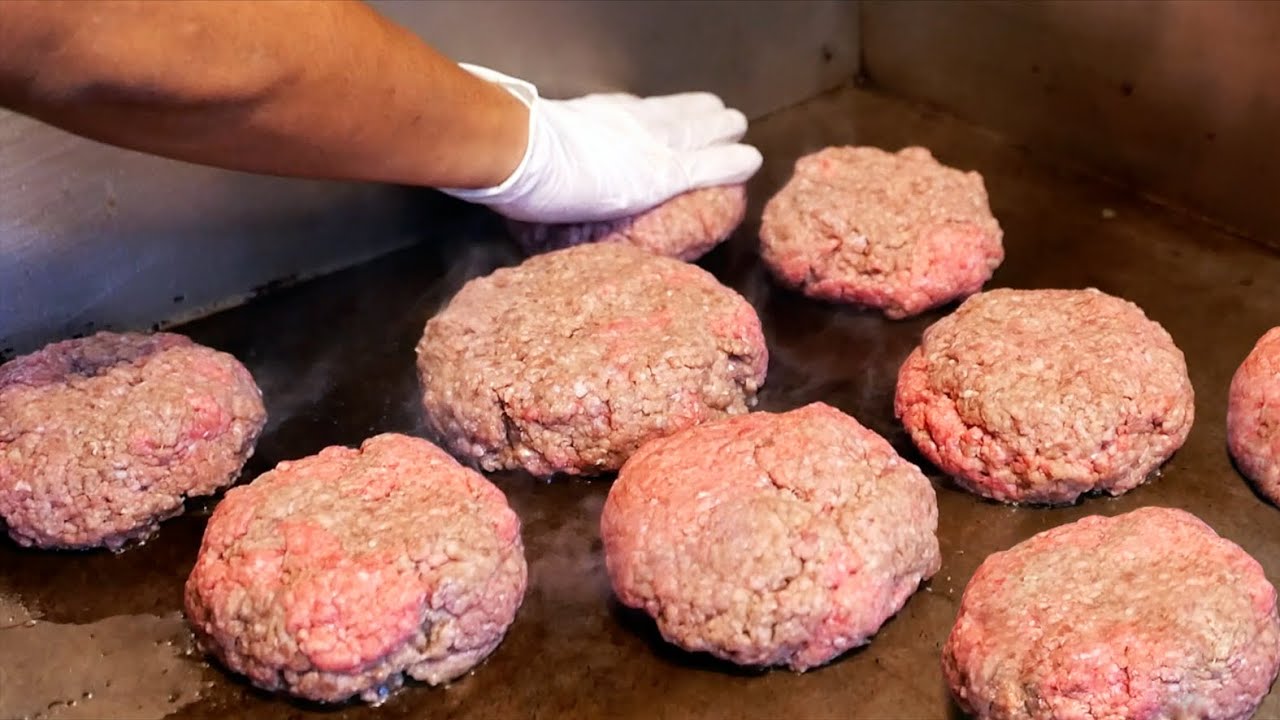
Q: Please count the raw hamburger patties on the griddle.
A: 9